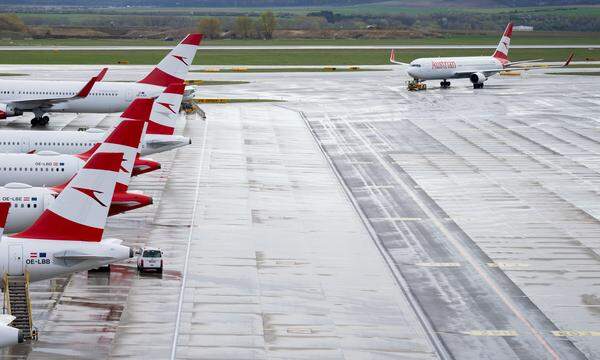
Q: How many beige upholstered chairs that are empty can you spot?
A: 0